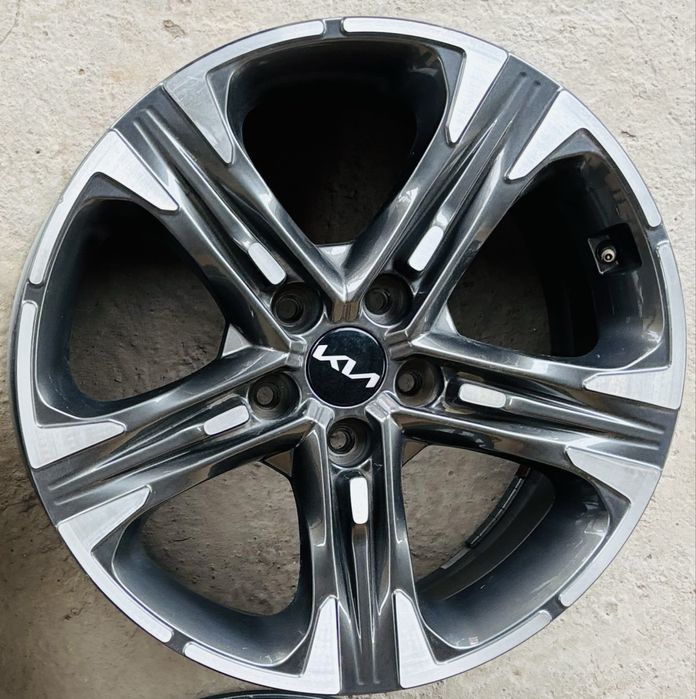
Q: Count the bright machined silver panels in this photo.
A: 15